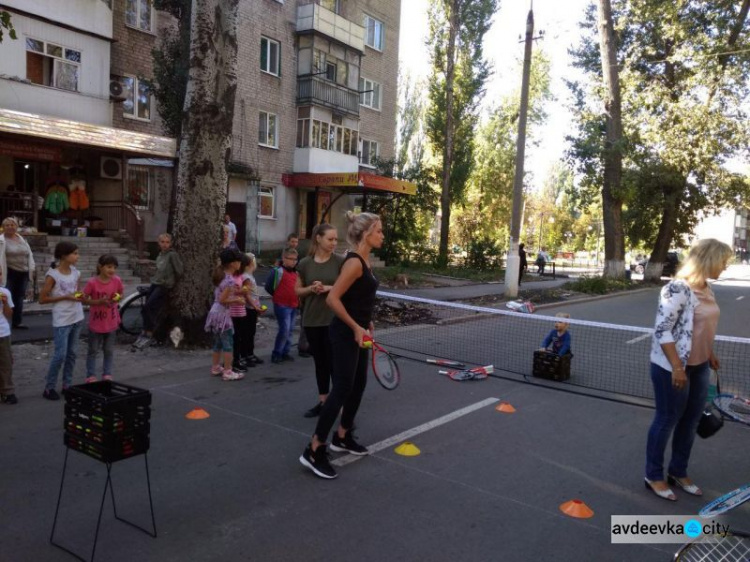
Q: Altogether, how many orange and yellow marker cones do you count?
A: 4